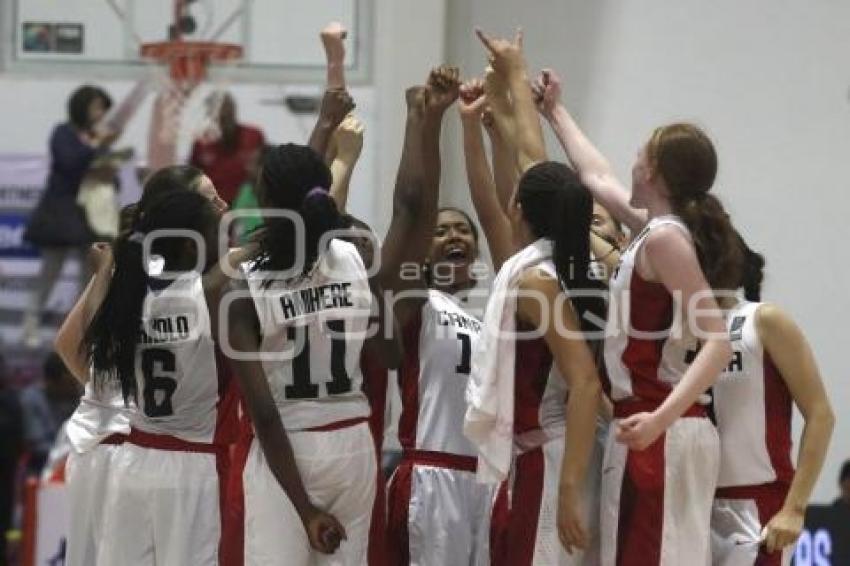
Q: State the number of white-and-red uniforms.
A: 7